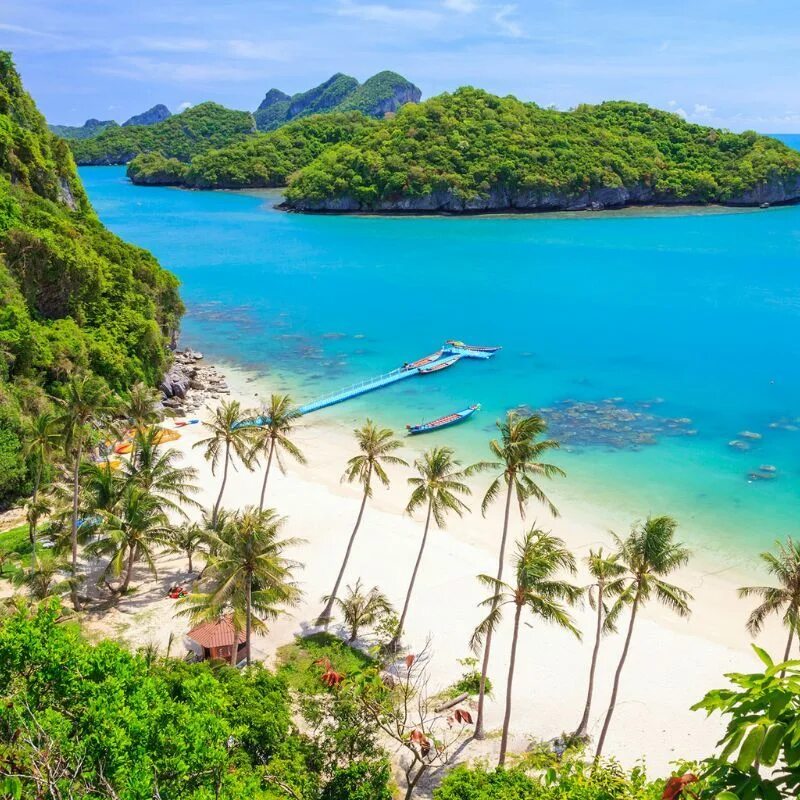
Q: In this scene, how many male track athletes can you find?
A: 0